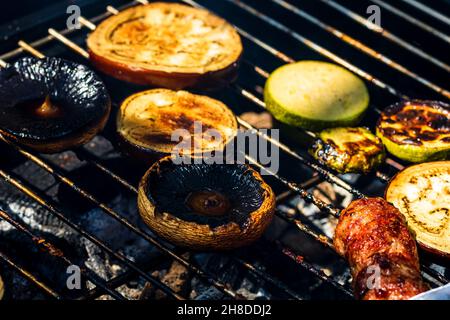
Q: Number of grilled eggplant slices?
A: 3